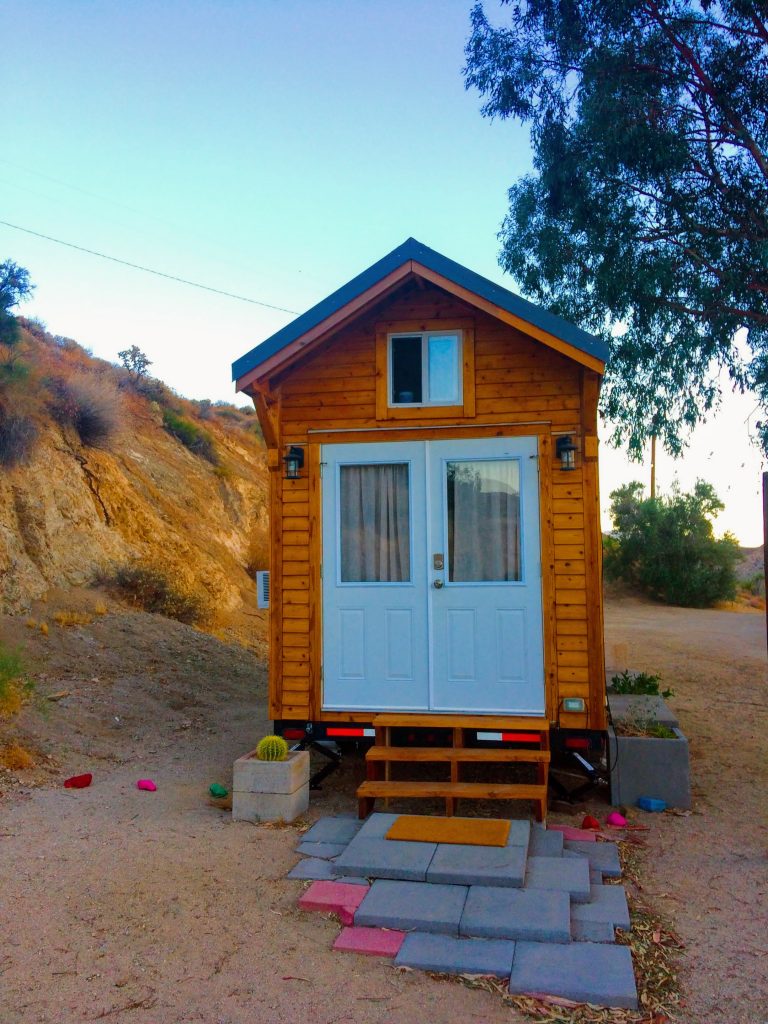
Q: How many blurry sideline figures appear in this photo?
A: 0